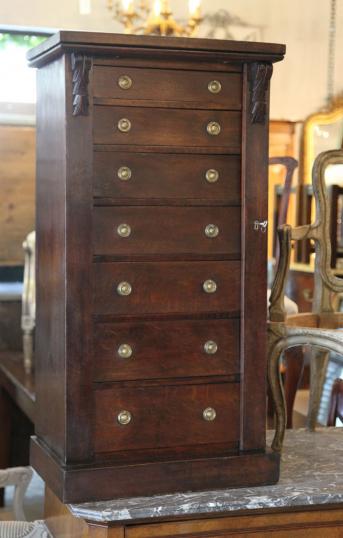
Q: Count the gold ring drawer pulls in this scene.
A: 14